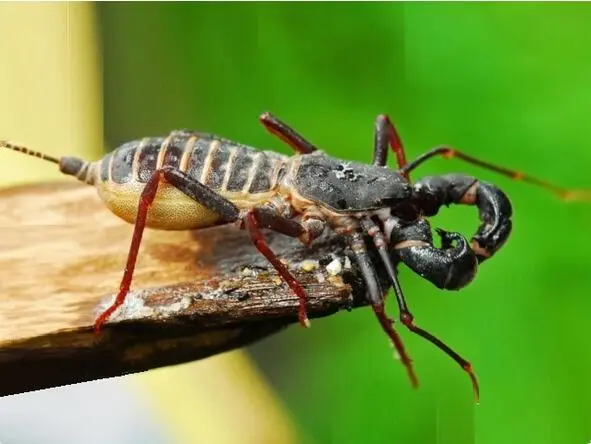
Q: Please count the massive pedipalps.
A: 2